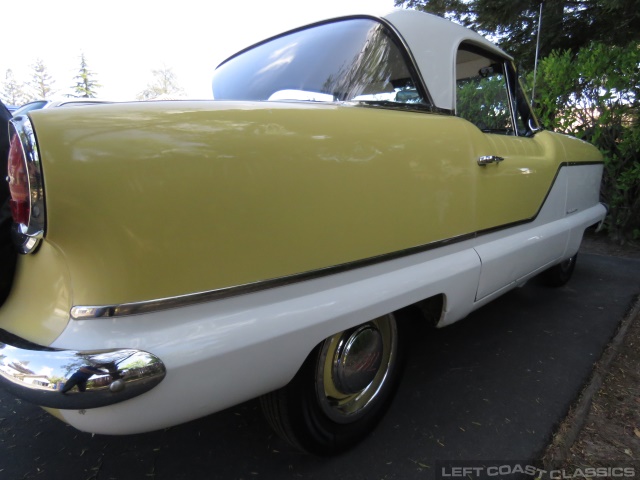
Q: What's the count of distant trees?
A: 4